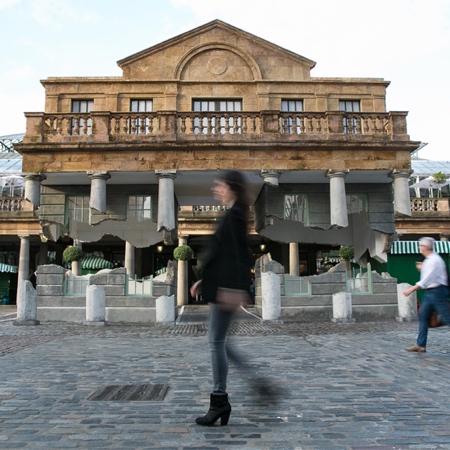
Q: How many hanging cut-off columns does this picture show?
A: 6